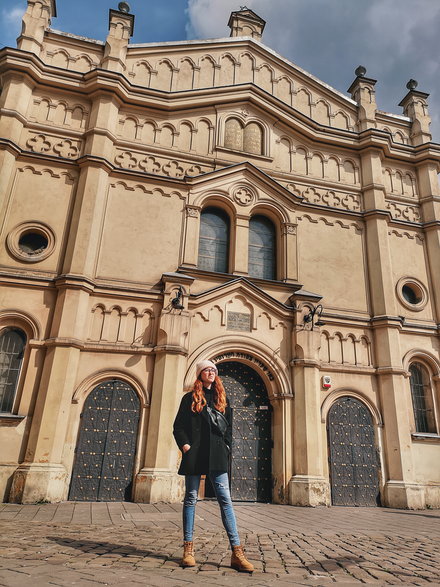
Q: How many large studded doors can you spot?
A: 3